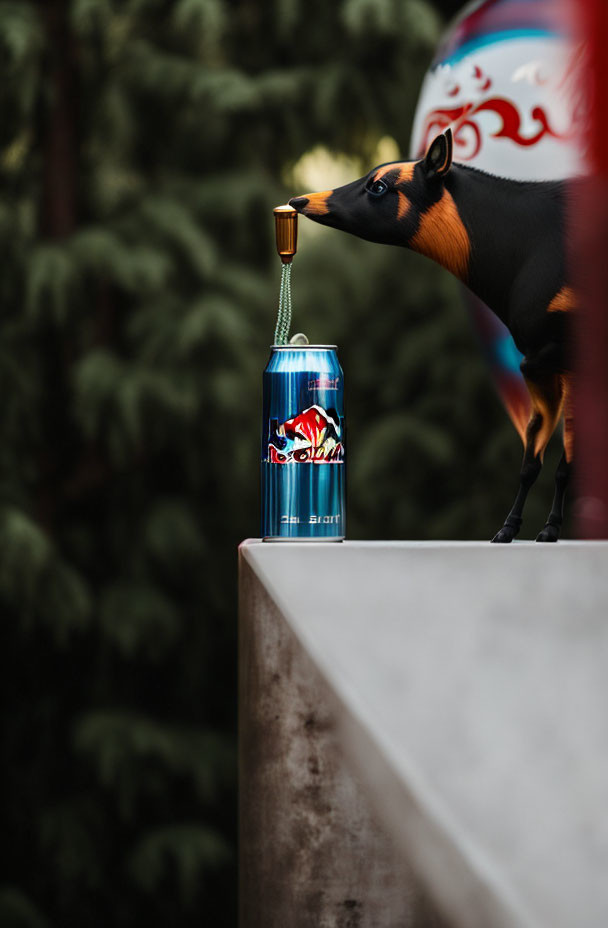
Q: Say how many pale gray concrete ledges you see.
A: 1